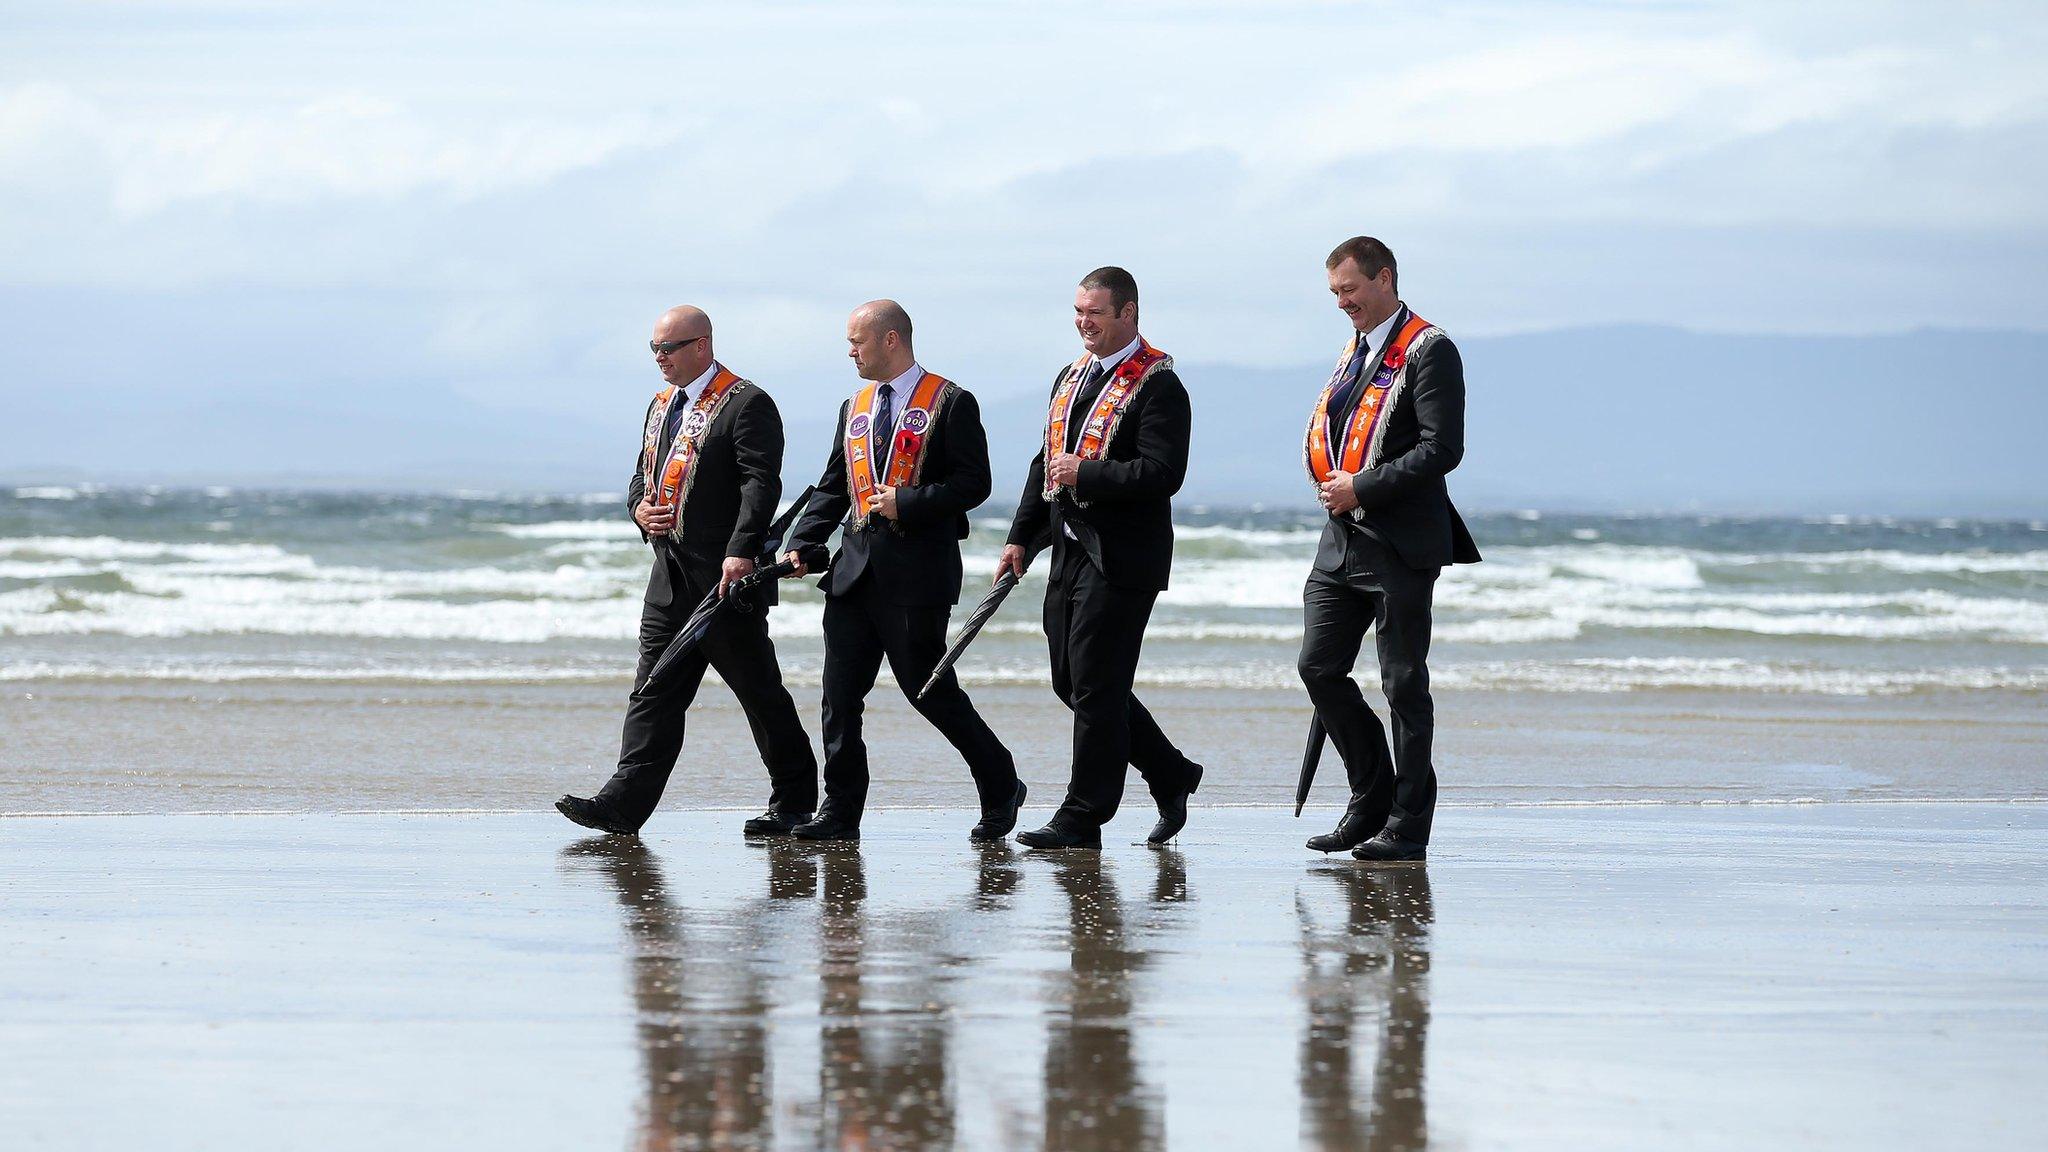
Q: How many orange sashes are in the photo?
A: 4